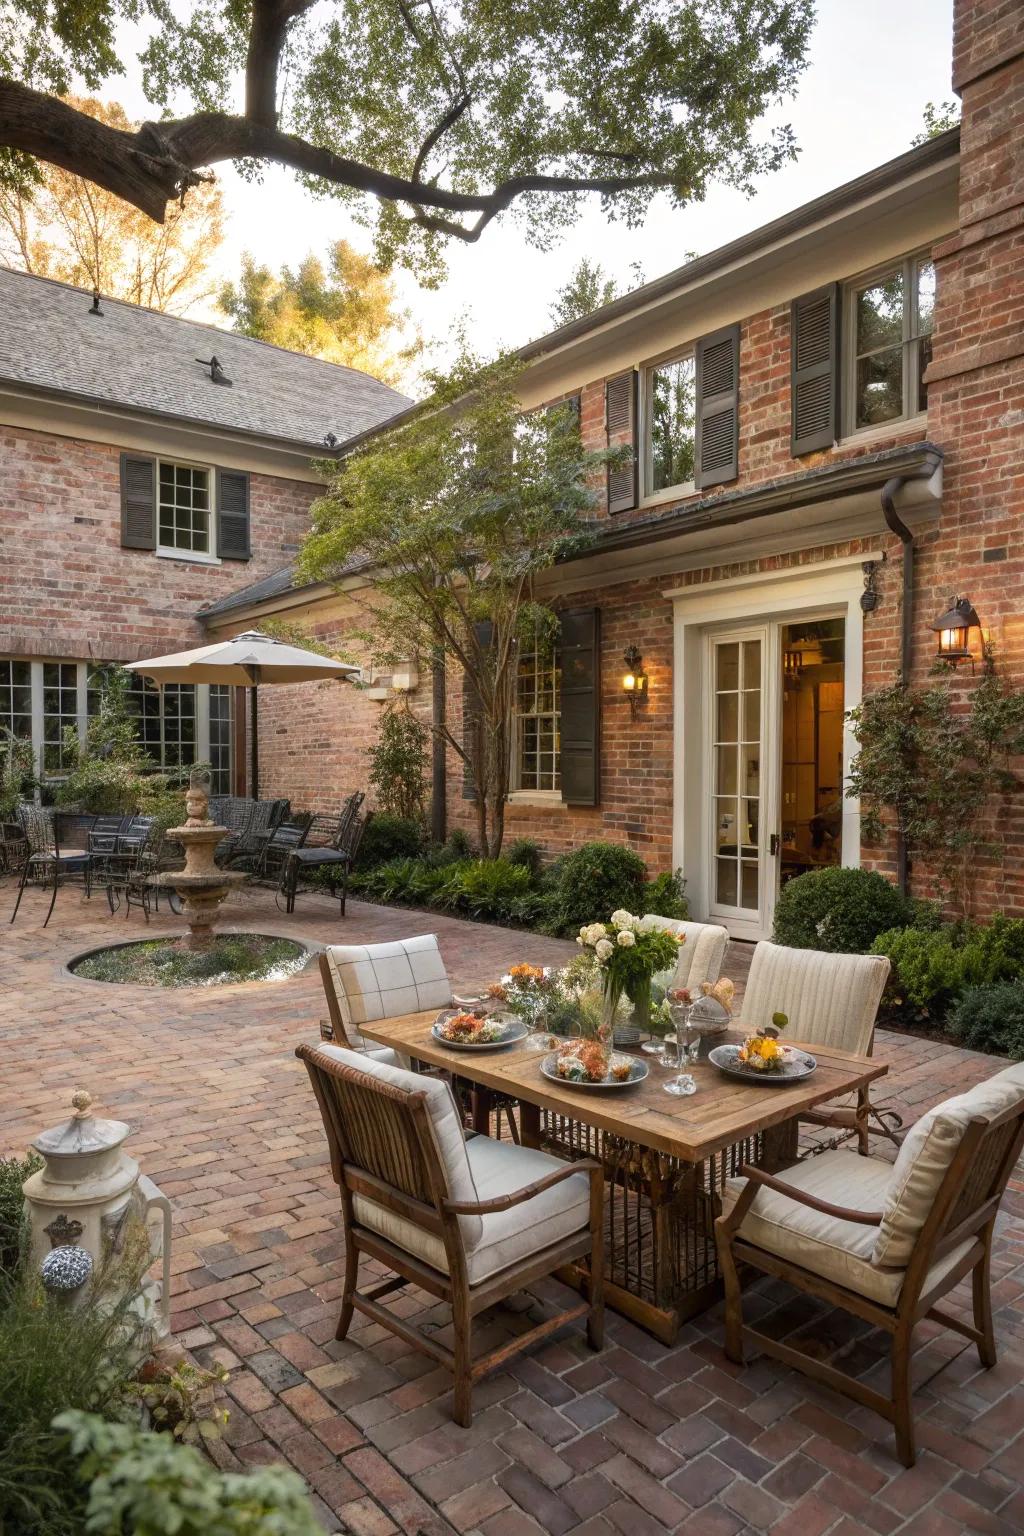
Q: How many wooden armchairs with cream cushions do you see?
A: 5